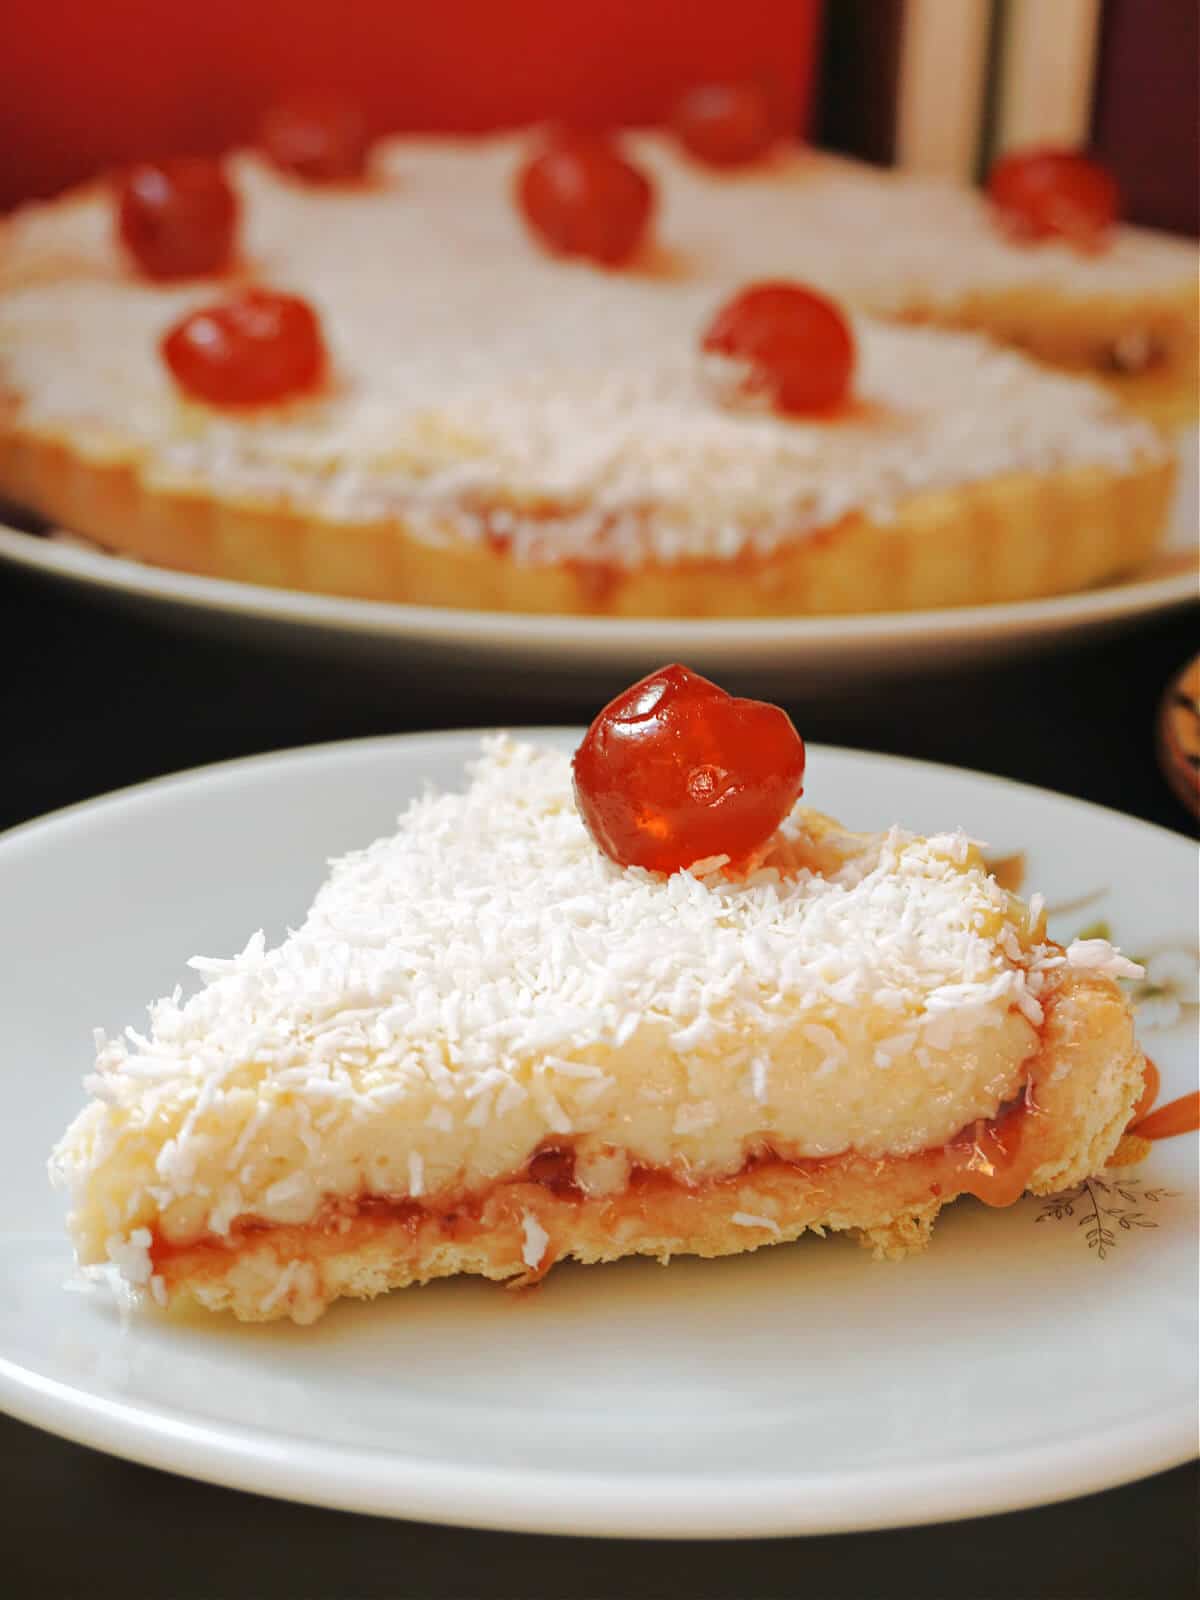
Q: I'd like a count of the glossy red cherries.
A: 8